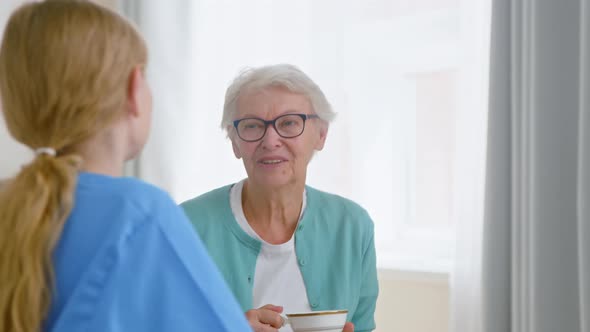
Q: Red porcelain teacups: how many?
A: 0